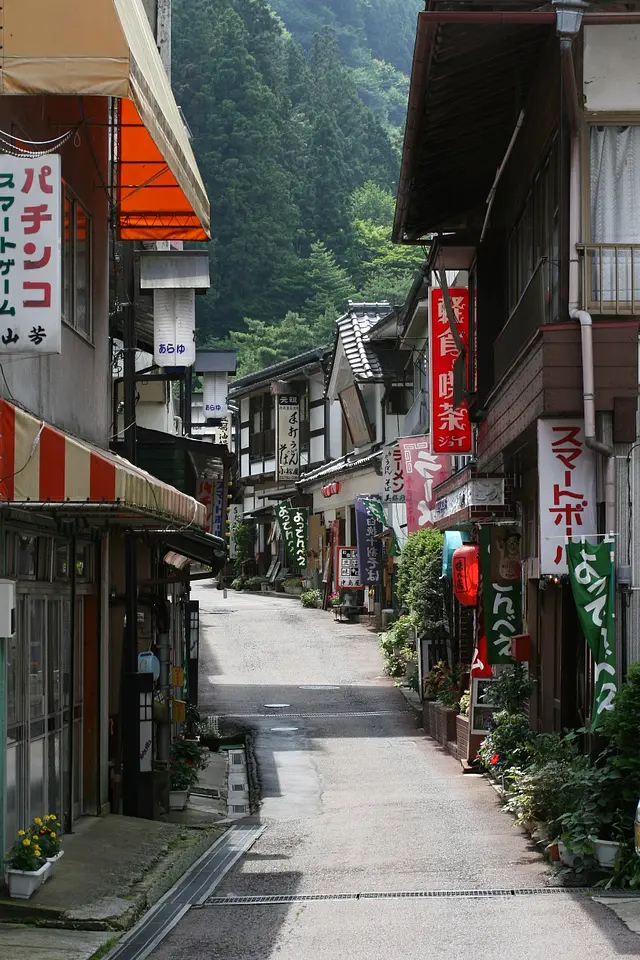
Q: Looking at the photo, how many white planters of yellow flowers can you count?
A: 2